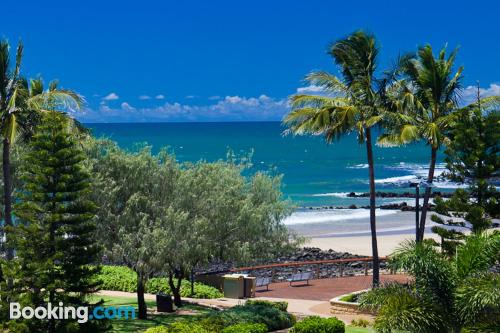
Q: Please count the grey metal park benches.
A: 2